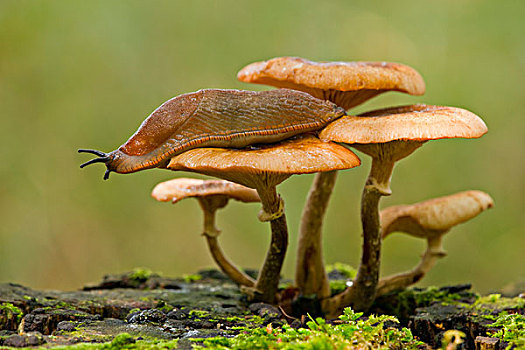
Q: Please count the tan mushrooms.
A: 5